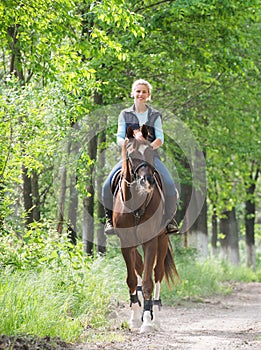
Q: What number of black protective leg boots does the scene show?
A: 4